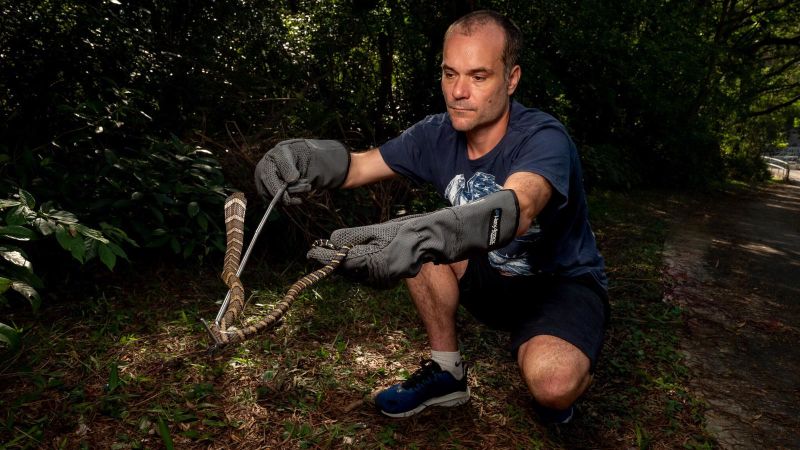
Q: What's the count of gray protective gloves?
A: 2